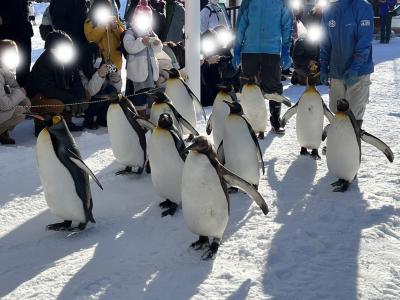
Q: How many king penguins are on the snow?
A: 11